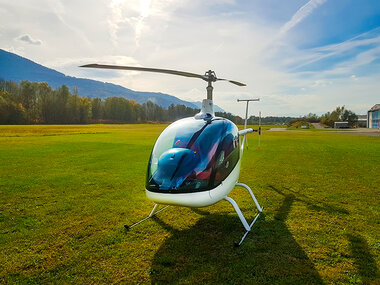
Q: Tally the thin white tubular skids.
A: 2